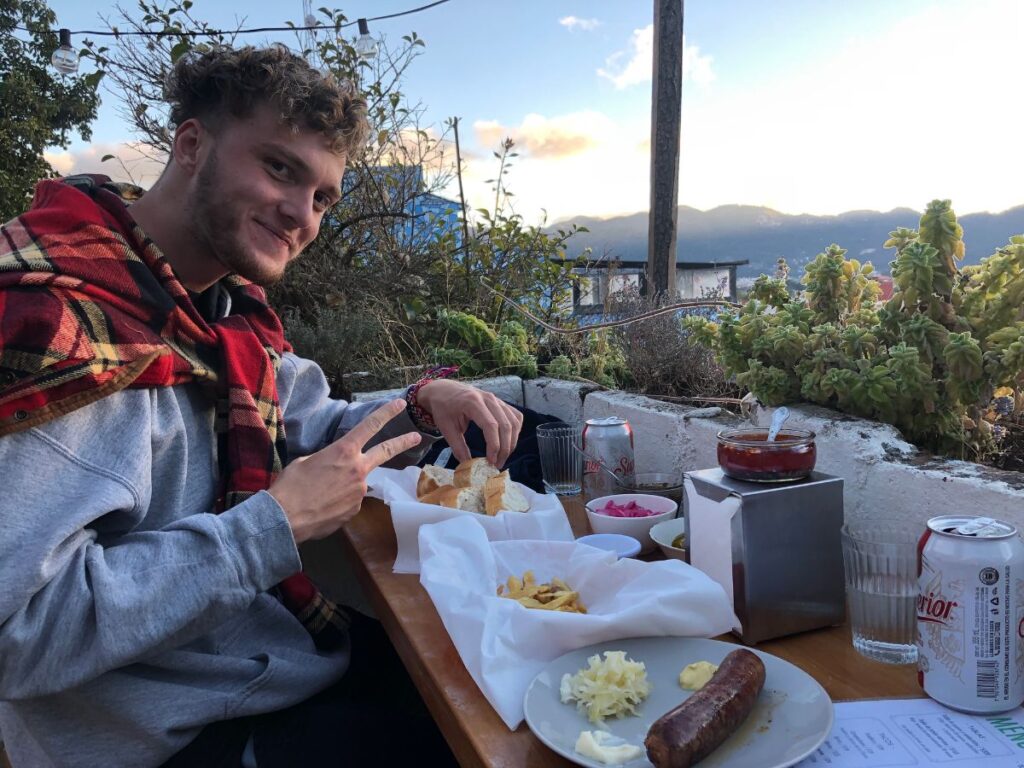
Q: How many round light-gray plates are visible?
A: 1